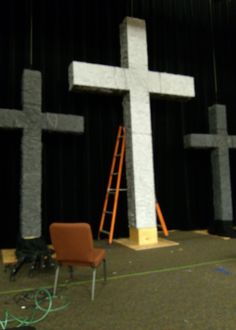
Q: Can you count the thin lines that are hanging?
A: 3